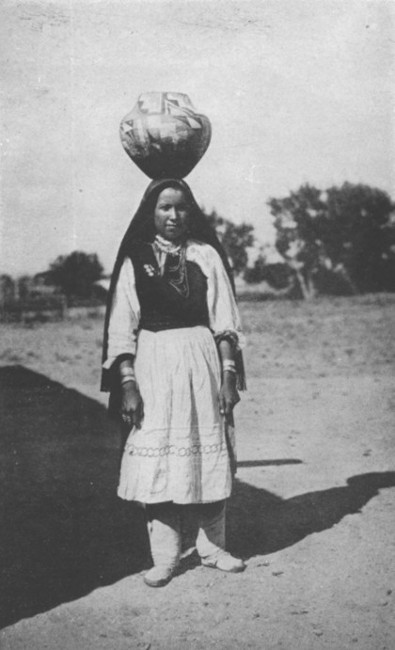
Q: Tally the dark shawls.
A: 1